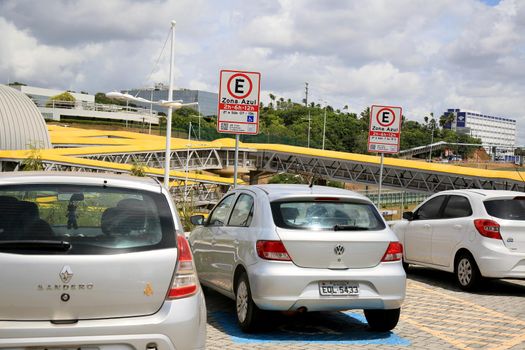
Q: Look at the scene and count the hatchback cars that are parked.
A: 3